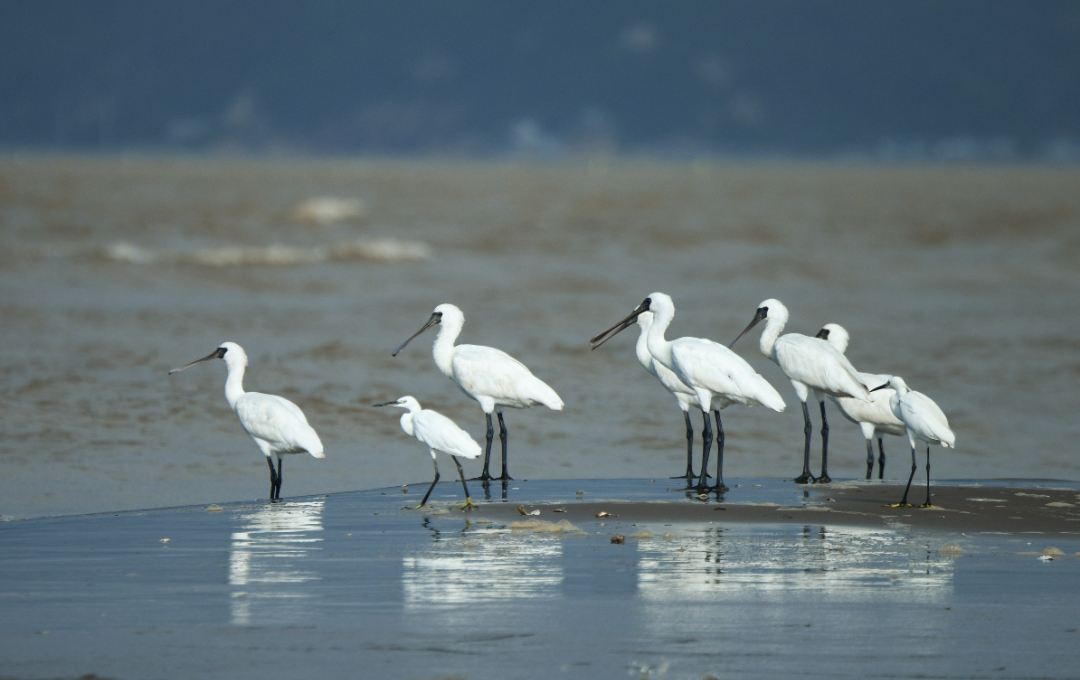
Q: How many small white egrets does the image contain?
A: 2